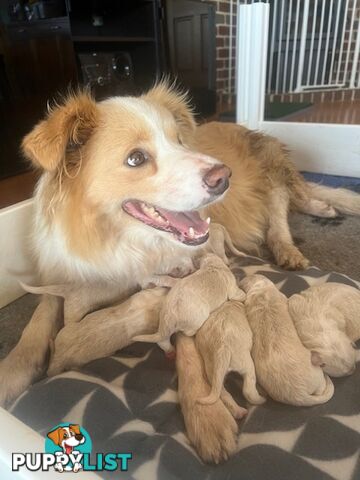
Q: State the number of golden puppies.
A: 7